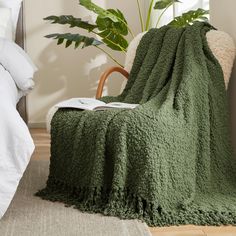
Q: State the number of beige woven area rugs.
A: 1